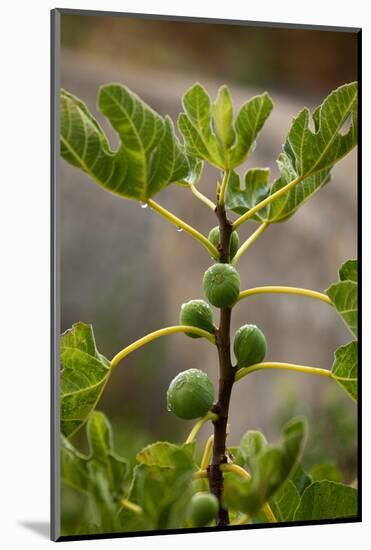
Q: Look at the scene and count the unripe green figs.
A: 6